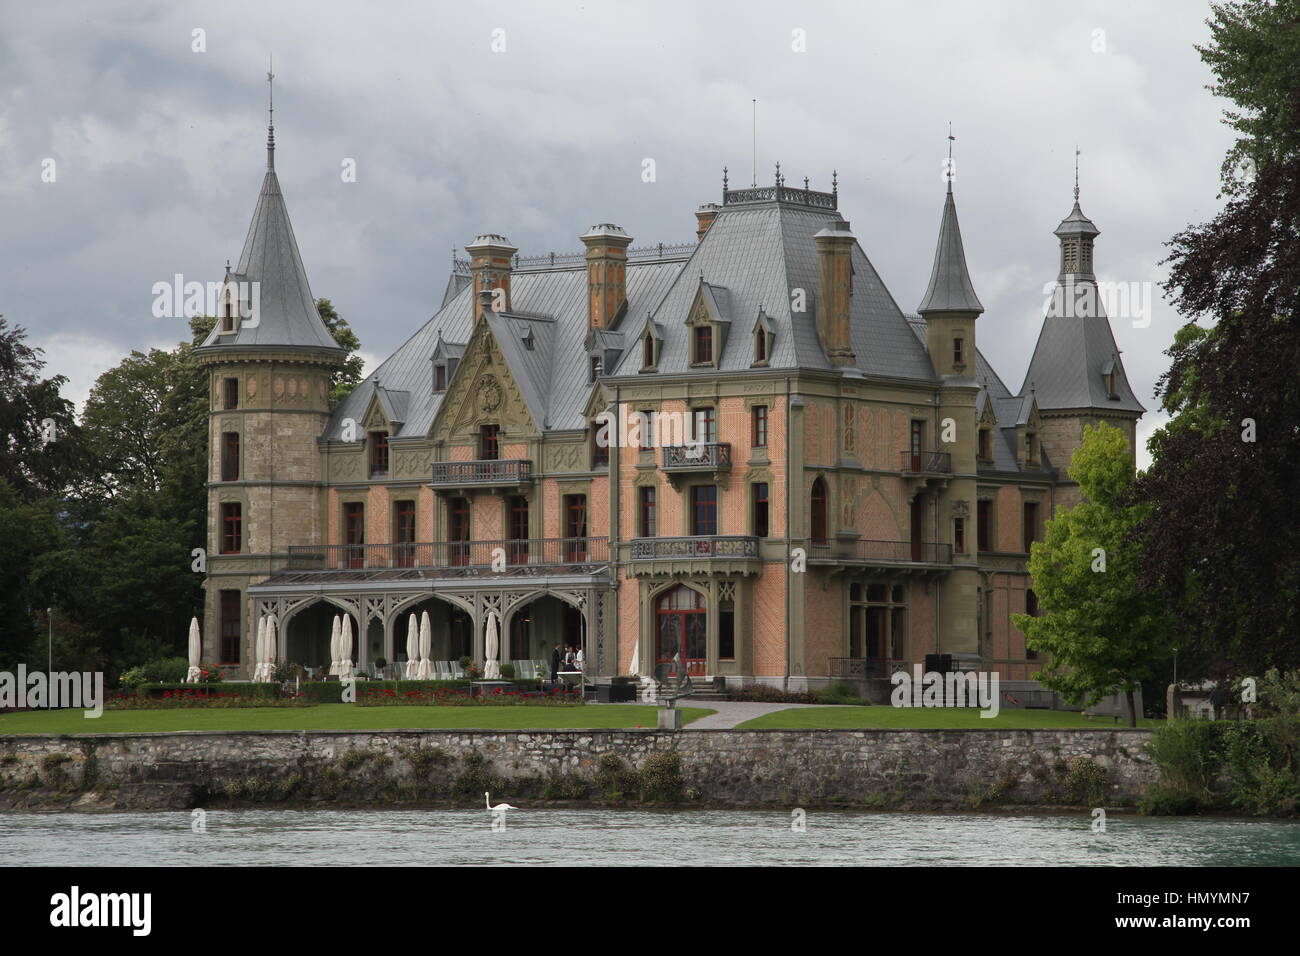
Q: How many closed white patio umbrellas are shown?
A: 8